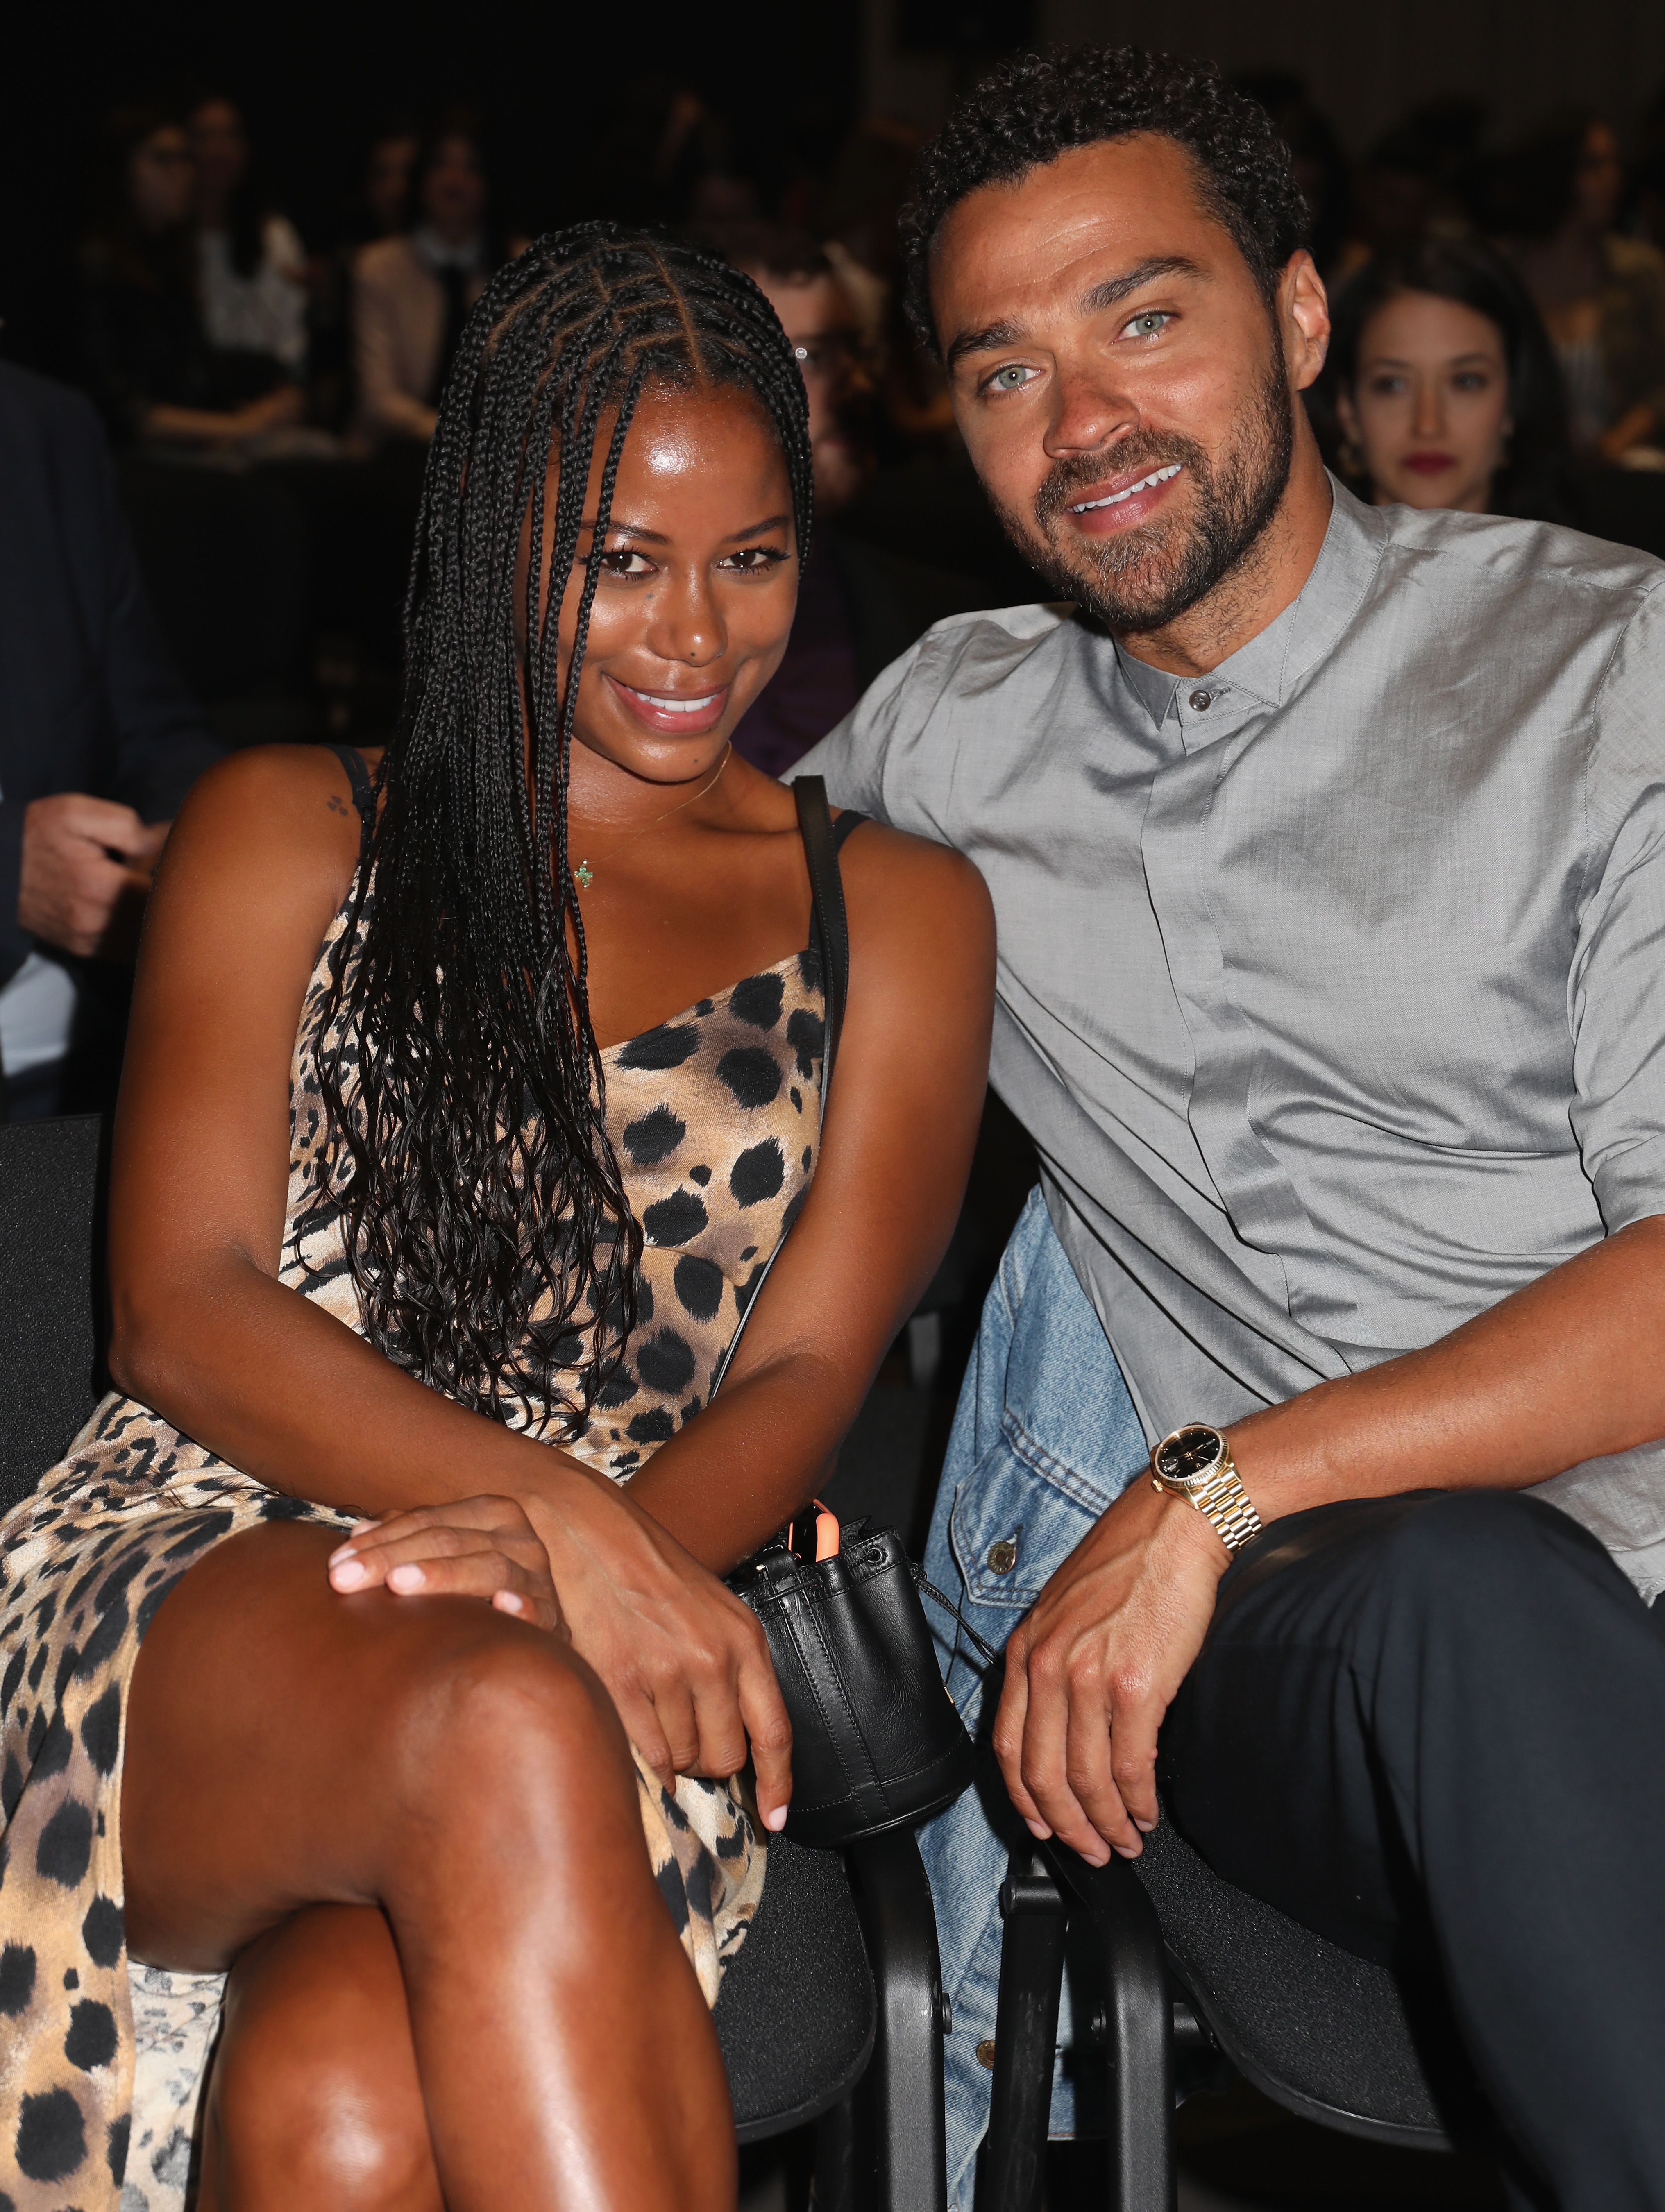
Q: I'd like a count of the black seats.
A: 2